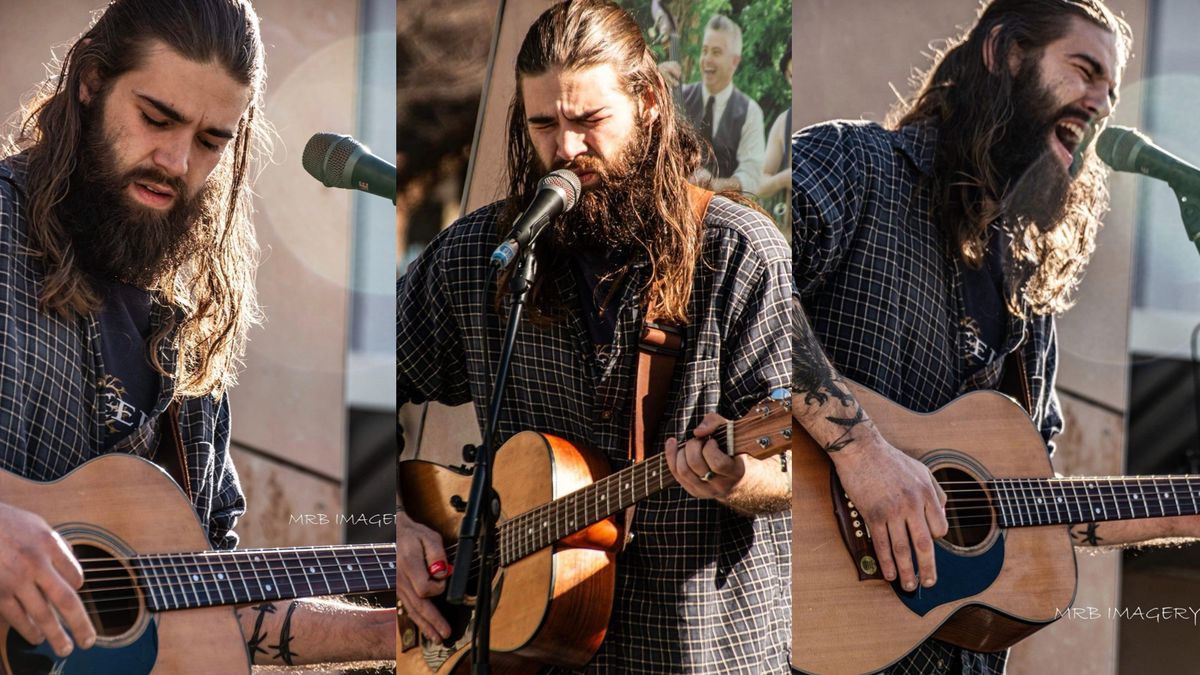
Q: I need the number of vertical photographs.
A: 3